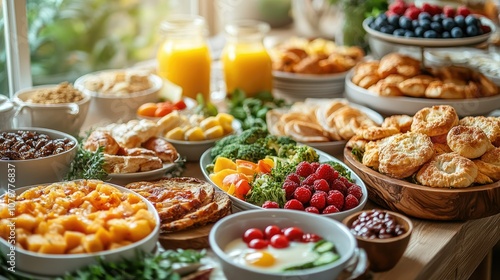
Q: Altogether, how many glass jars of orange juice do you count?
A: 2